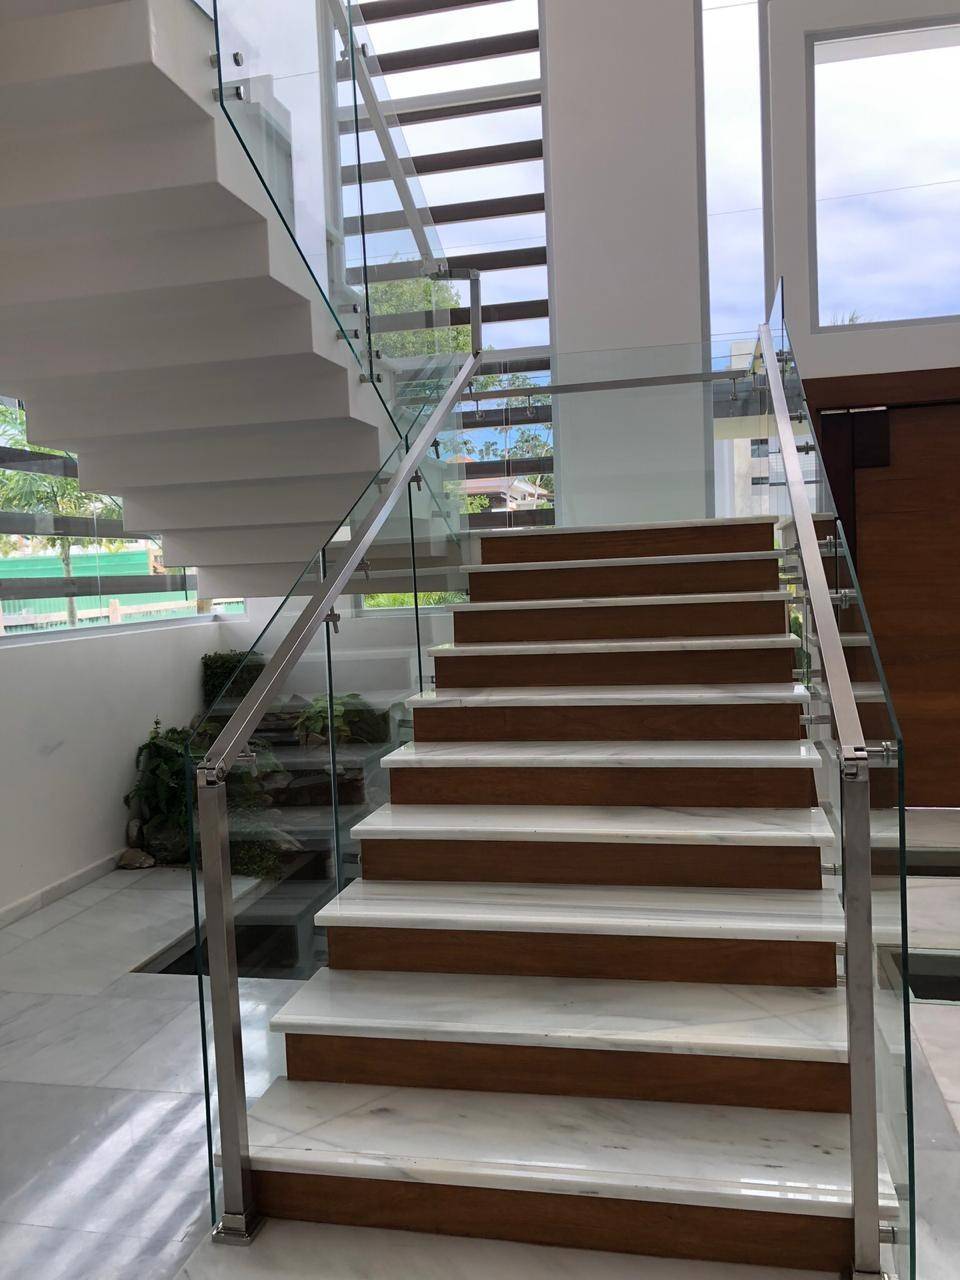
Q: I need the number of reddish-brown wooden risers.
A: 10